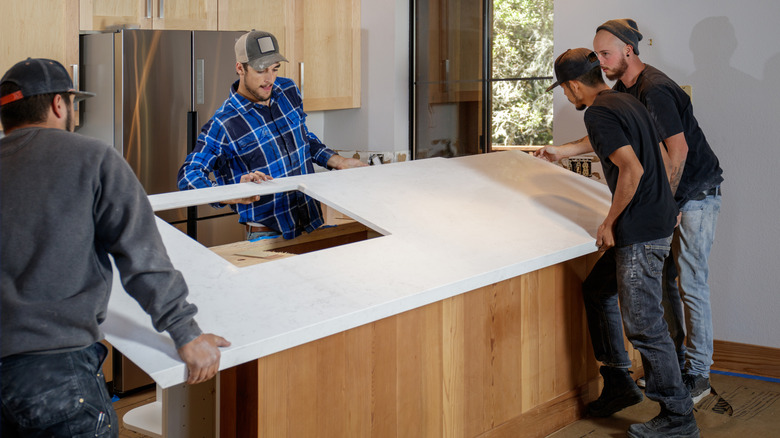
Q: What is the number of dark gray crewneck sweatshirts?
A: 1